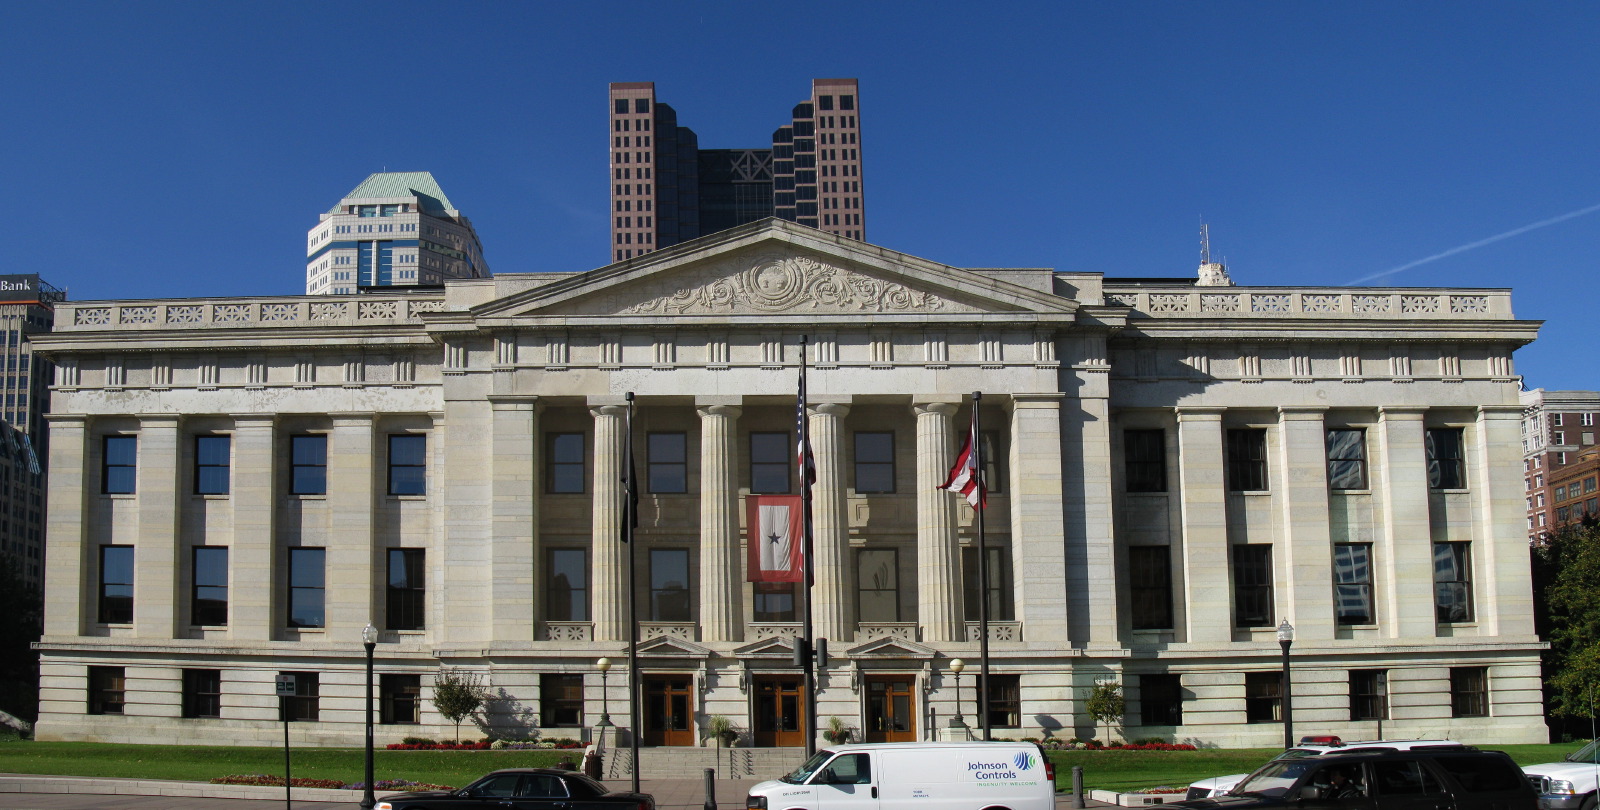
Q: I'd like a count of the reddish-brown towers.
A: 2